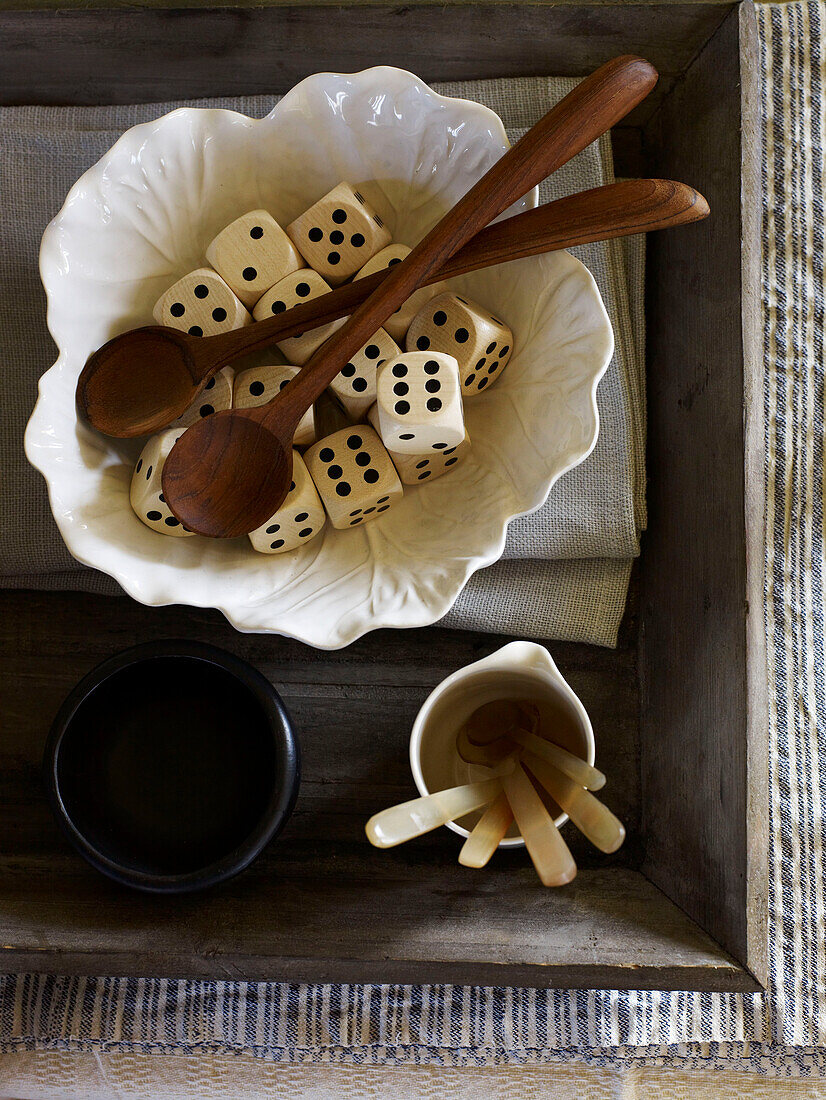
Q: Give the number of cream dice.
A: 14